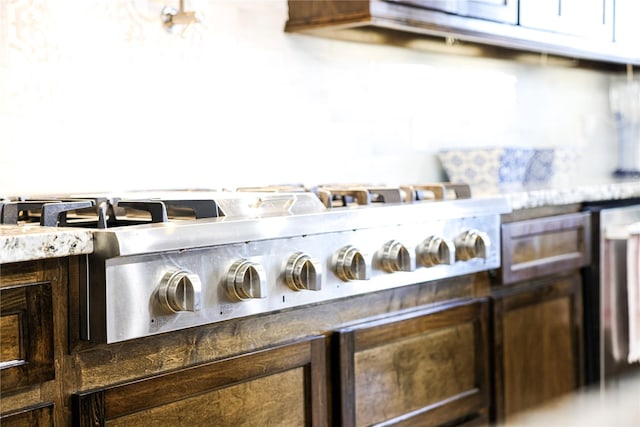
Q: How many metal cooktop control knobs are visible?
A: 7